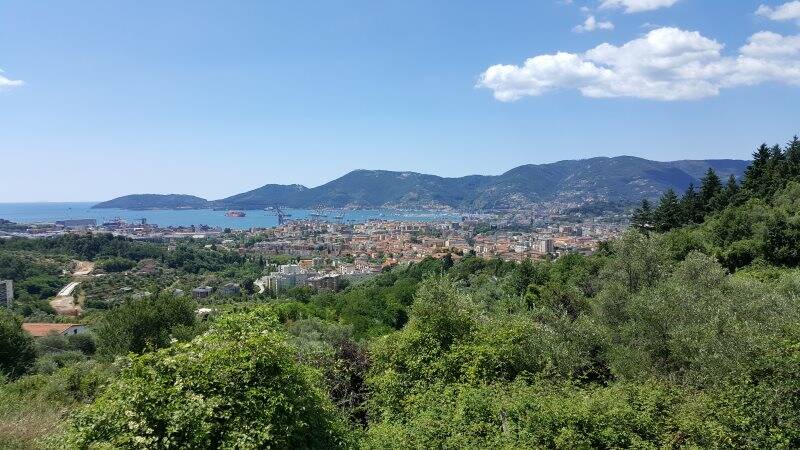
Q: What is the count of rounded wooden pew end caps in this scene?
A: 0